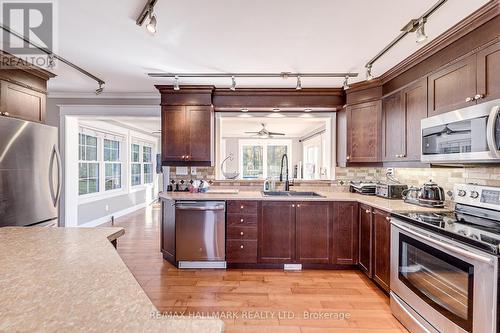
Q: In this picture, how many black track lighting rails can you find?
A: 4